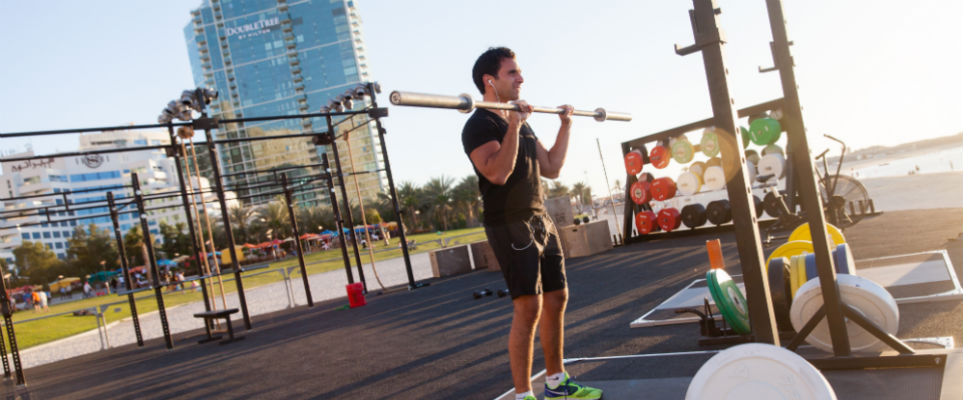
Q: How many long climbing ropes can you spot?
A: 3